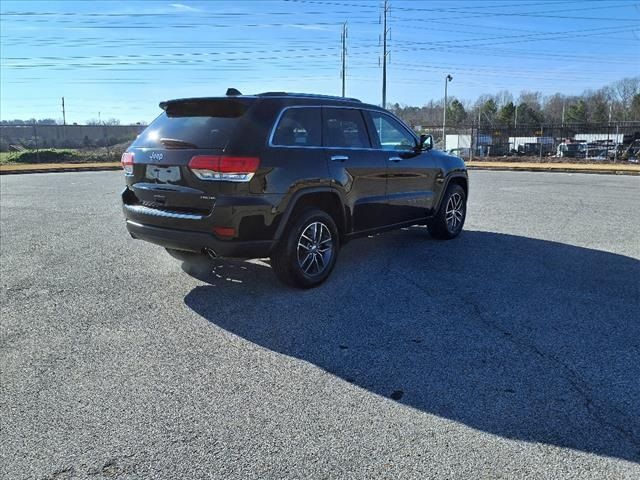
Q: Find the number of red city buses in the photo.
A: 0